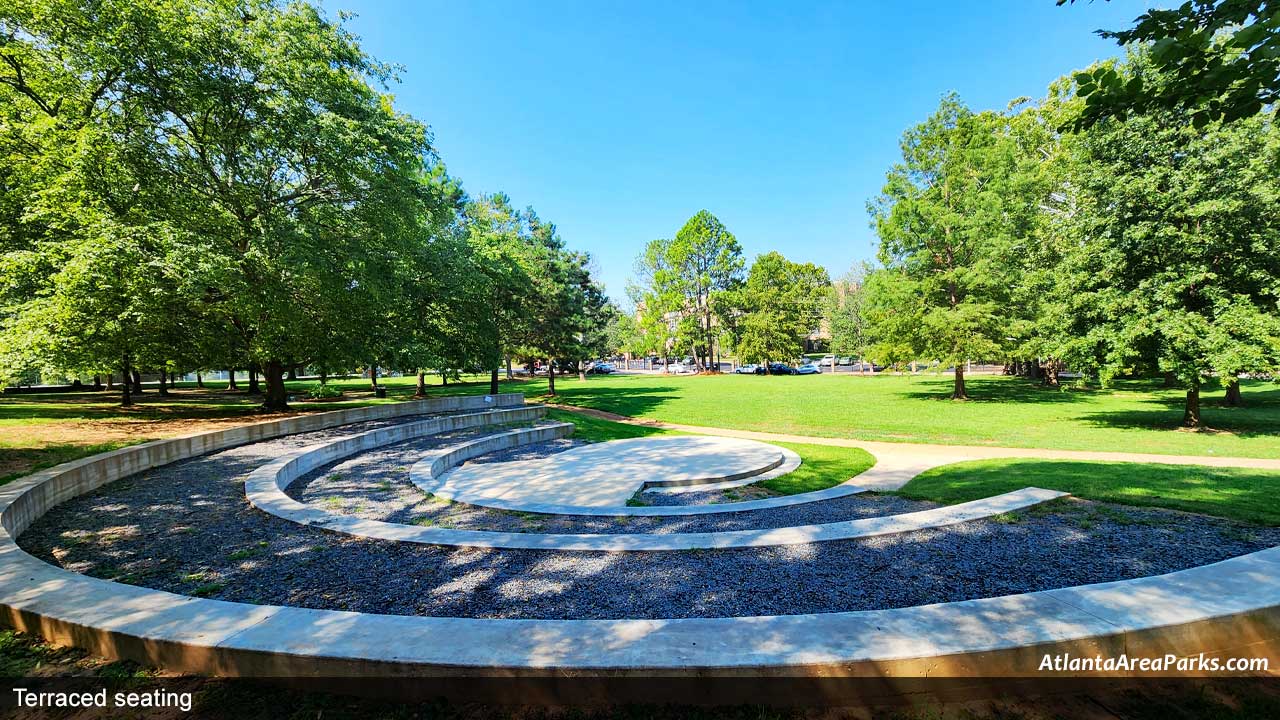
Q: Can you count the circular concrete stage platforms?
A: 1